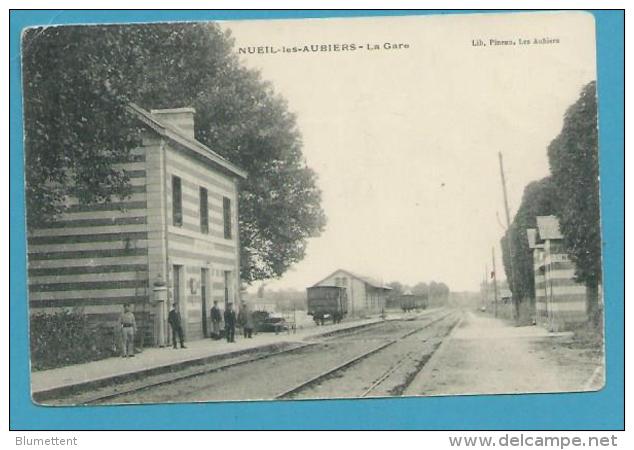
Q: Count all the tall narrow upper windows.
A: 3